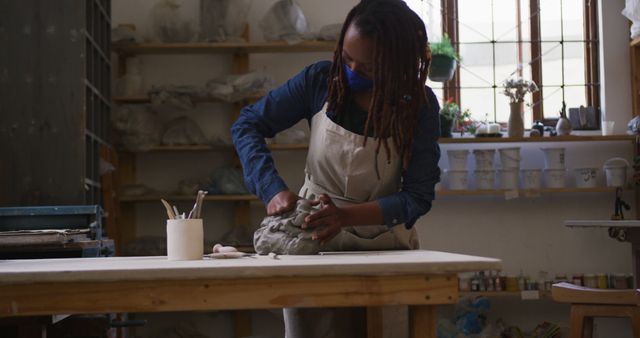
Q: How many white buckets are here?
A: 11